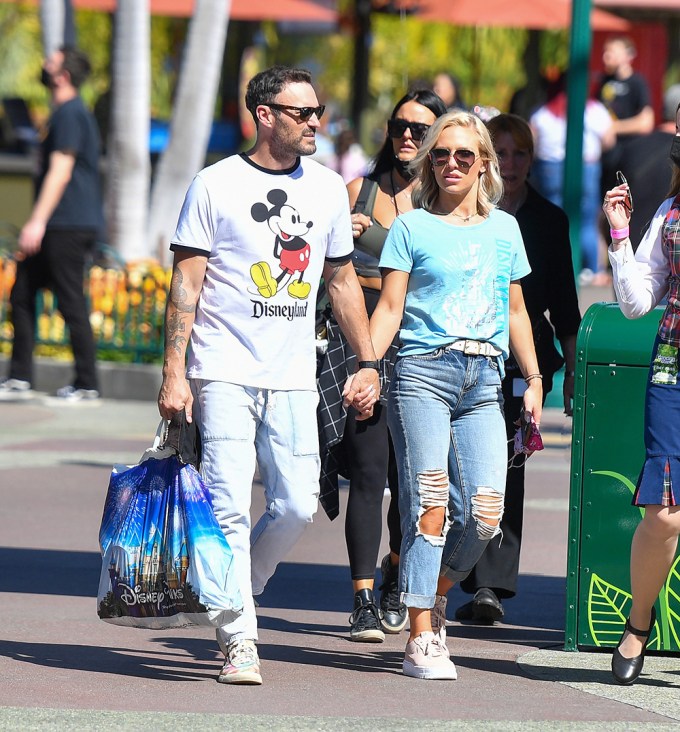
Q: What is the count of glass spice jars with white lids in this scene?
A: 0